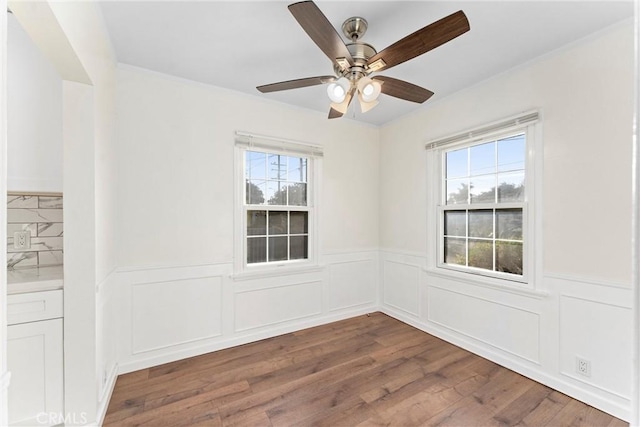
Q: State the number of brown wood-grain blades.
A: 5